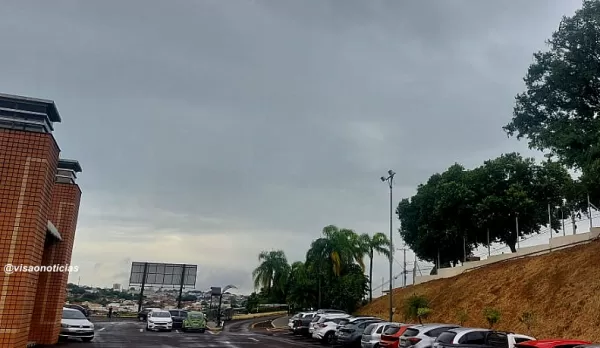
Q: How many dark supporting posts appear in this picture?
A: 2